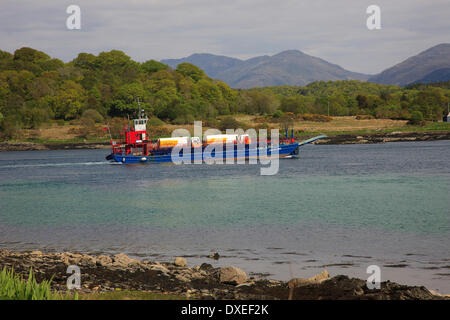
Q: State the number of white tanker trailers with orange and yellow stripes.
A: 2